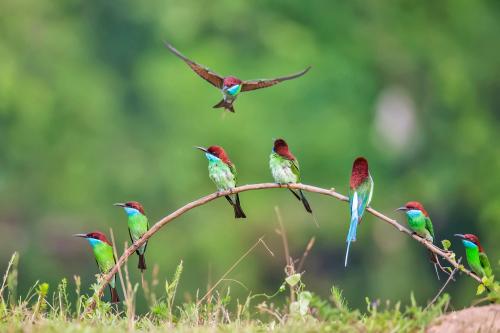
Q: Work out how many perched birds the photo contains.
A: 7